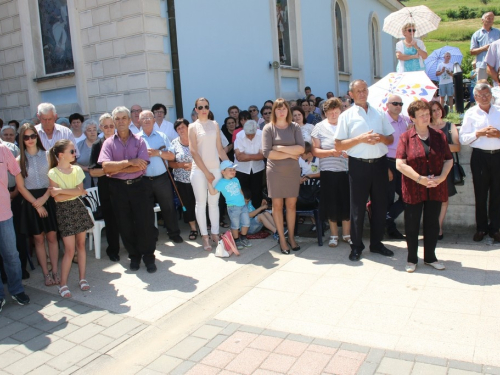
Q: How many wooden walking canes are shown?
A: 1